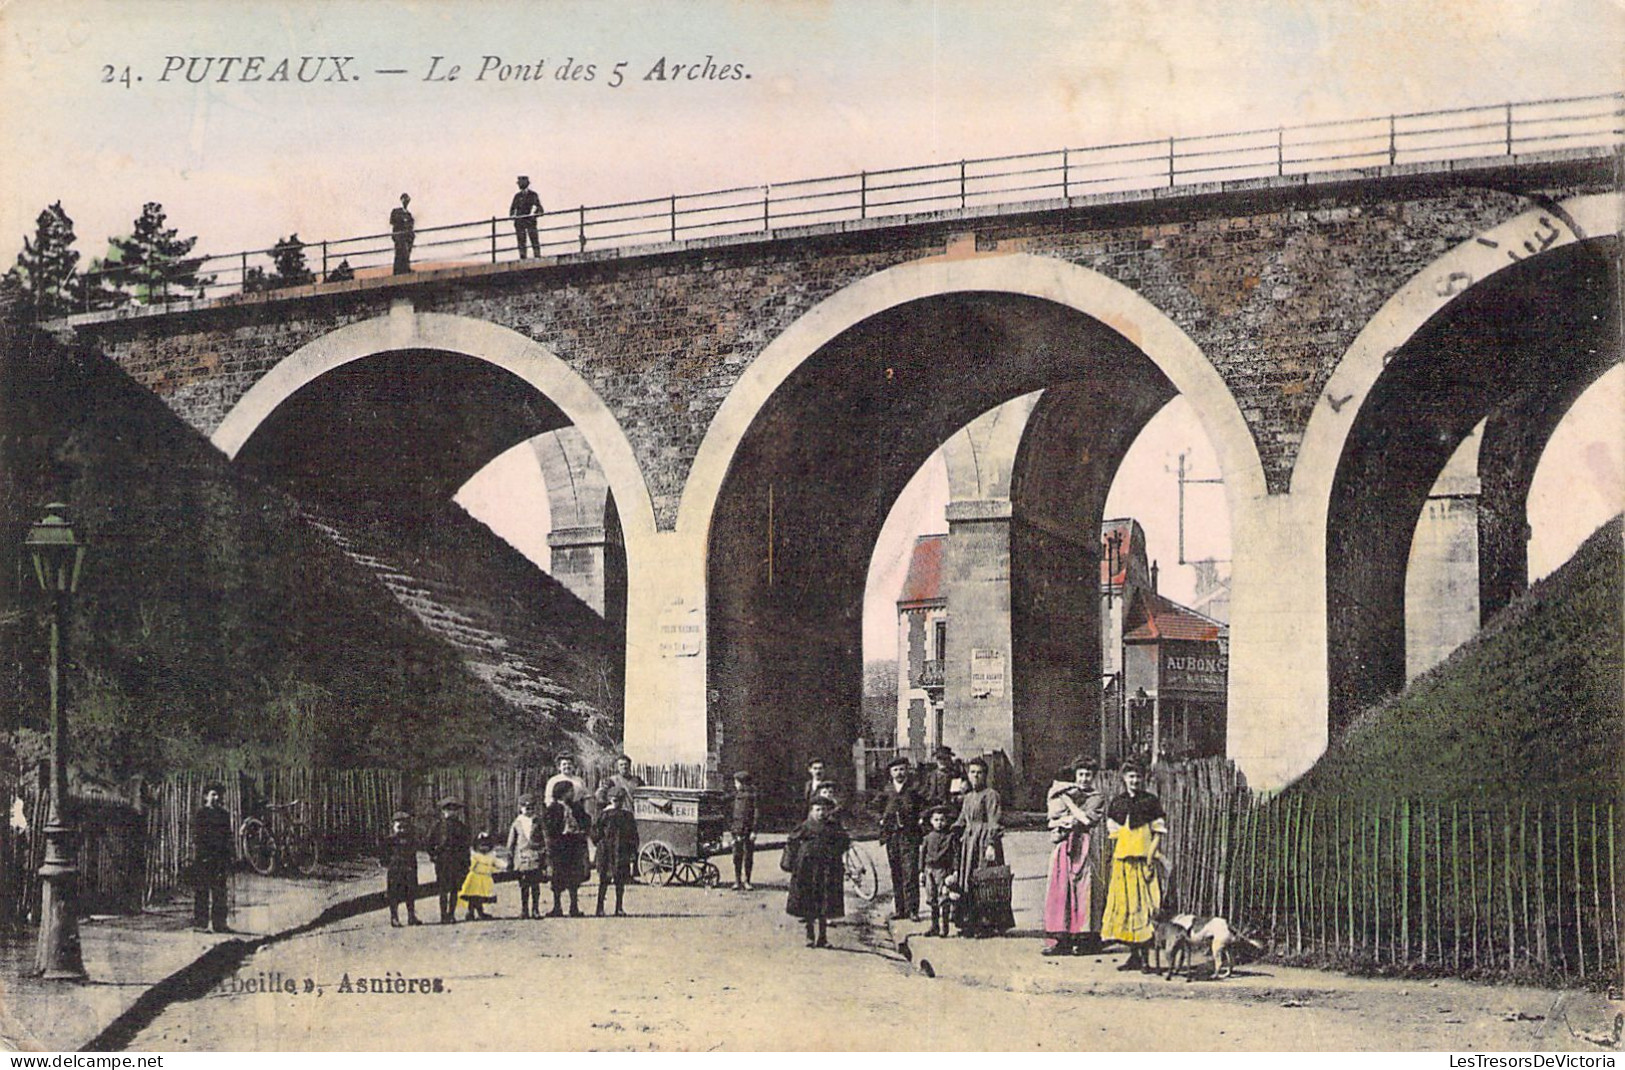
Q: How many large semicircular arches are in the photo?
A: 3